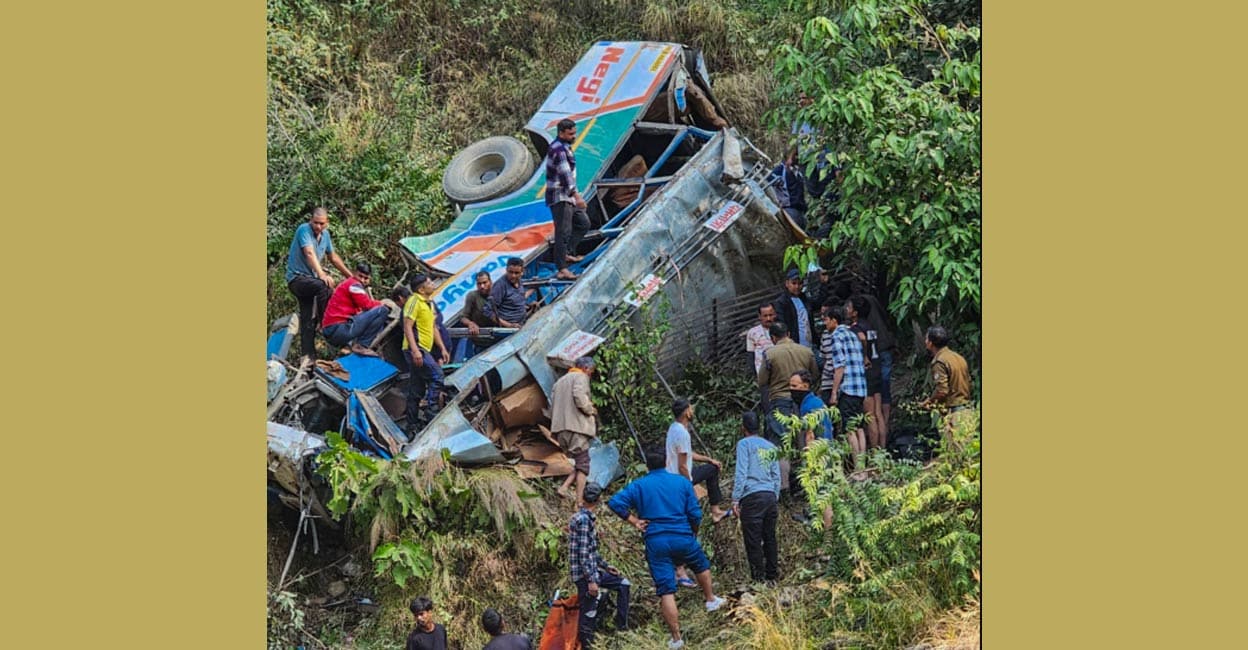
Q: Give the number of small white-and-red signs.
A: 3